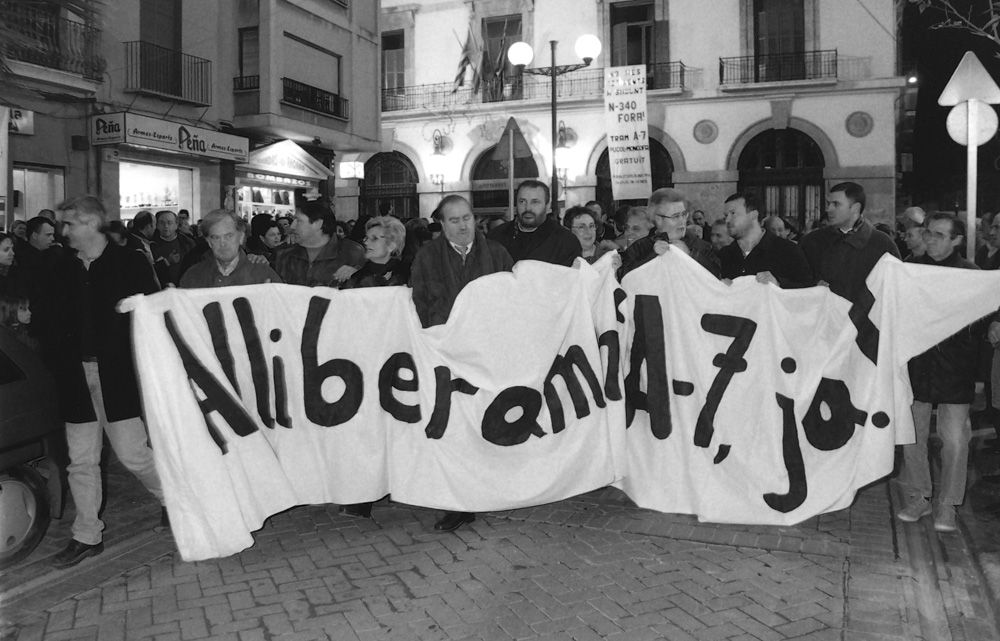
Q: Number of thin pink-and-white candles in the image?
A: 0